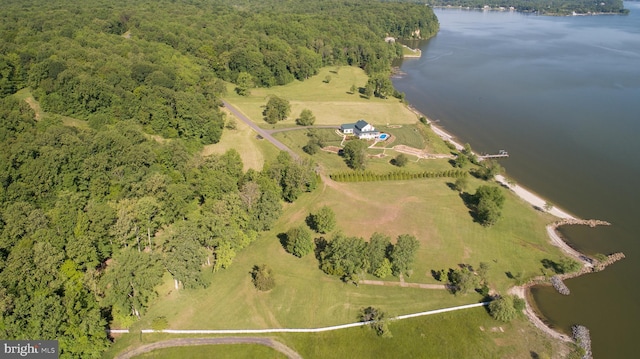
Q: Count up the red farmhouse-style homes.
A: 0